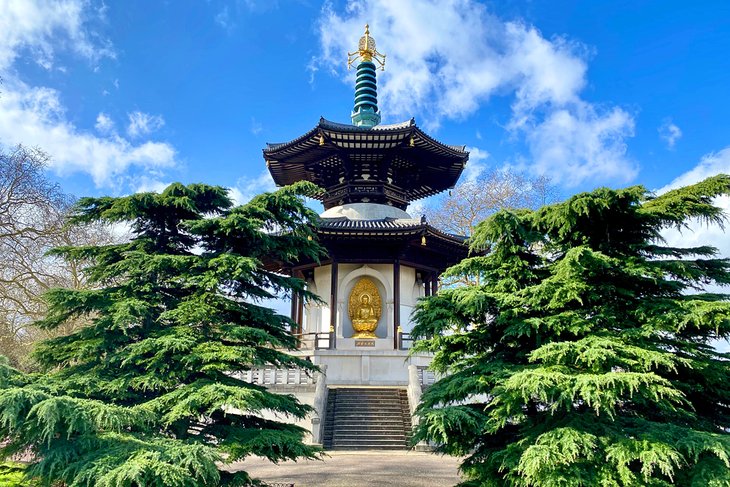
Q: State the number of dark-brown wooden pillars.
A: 6